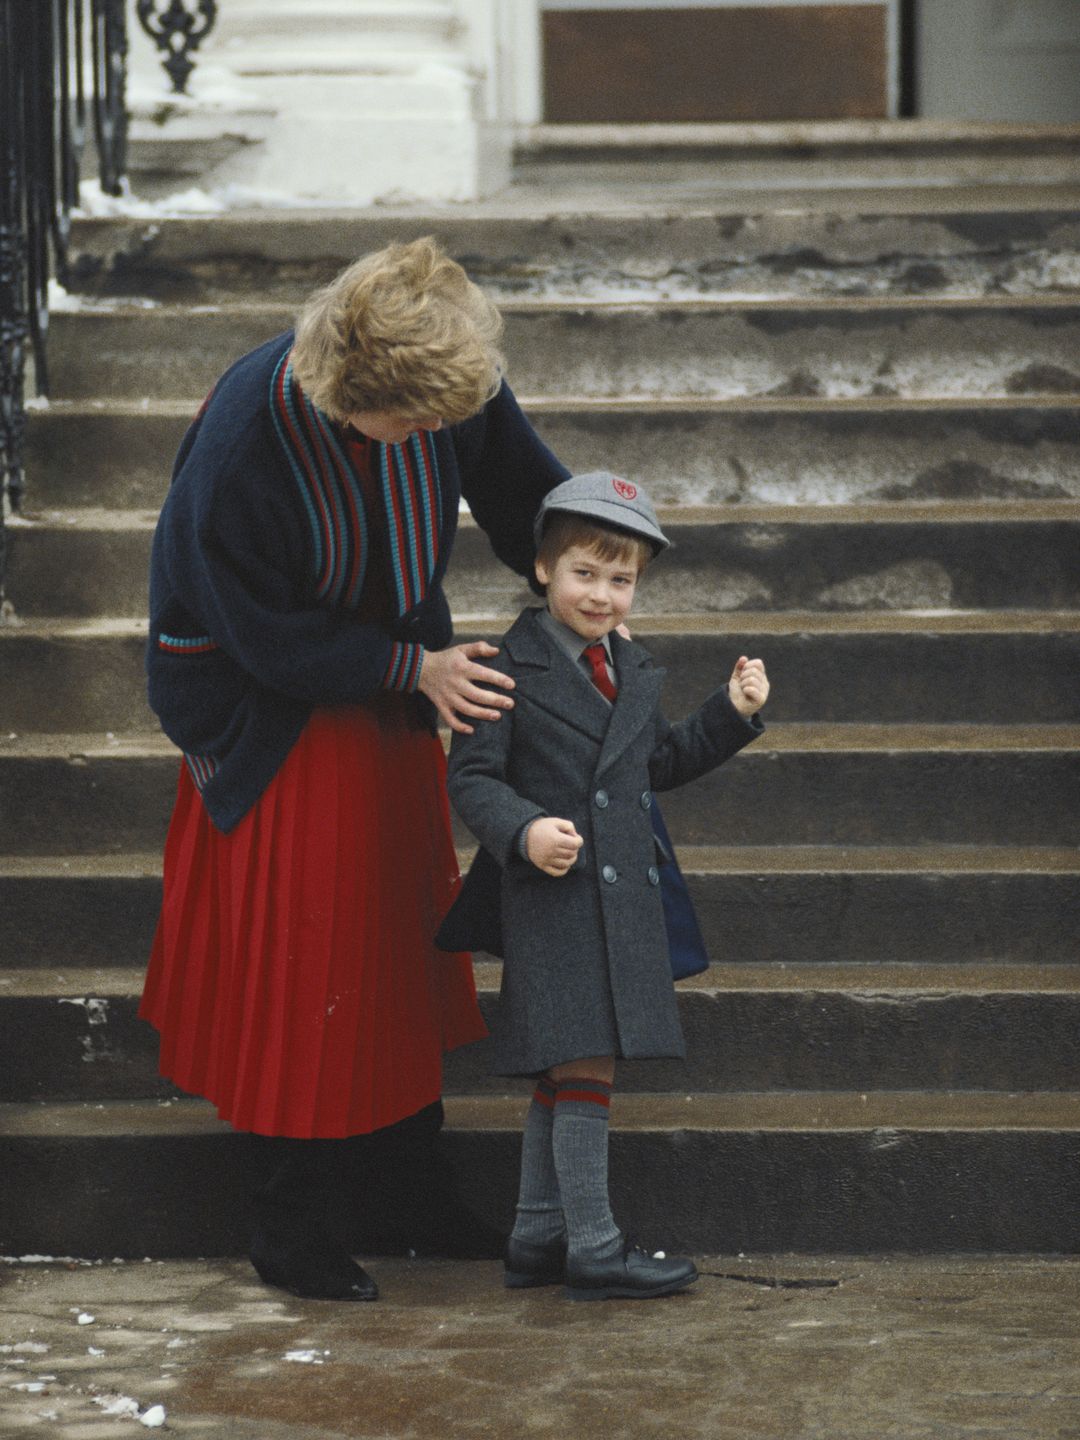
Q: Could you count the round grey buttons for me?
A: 4